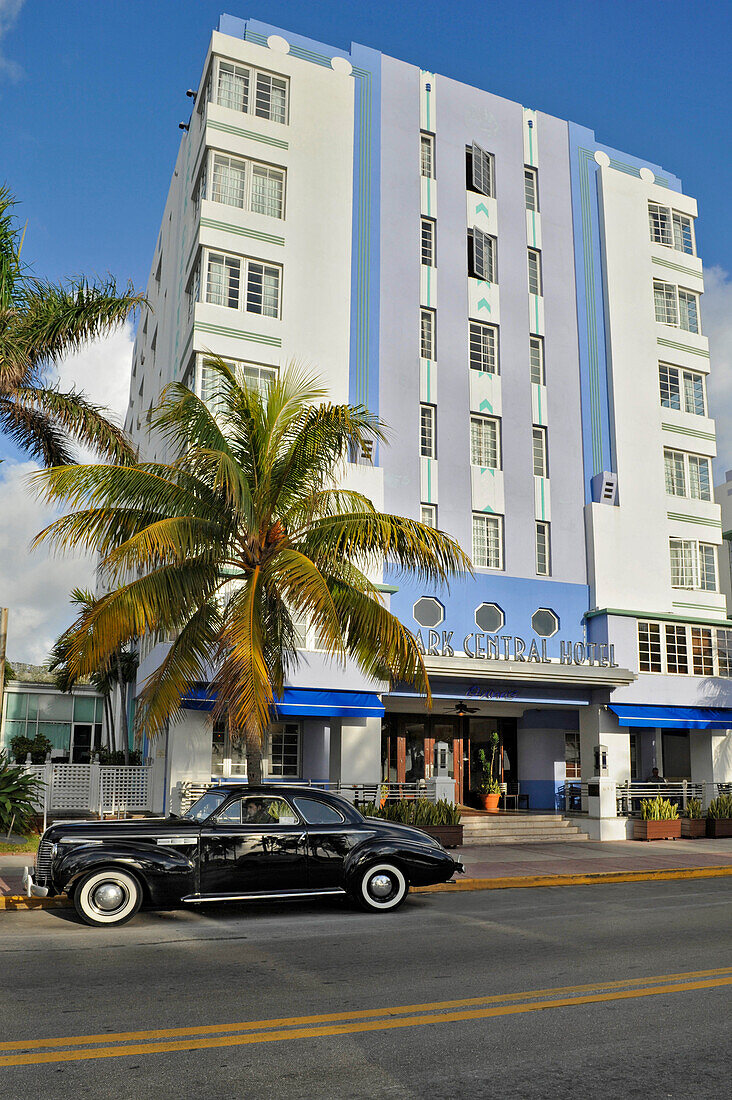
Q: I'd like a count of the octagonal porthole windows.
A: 3